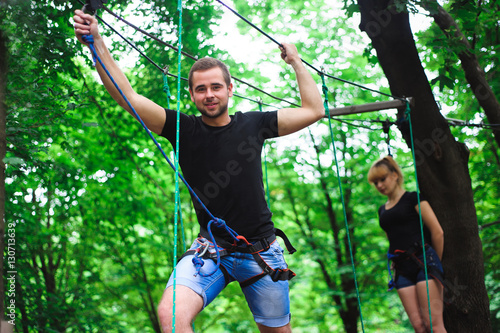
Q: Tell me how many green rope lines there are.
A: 5